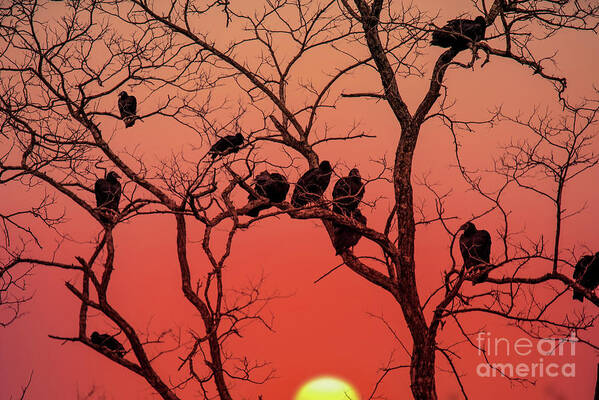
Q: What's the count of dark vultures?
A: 11